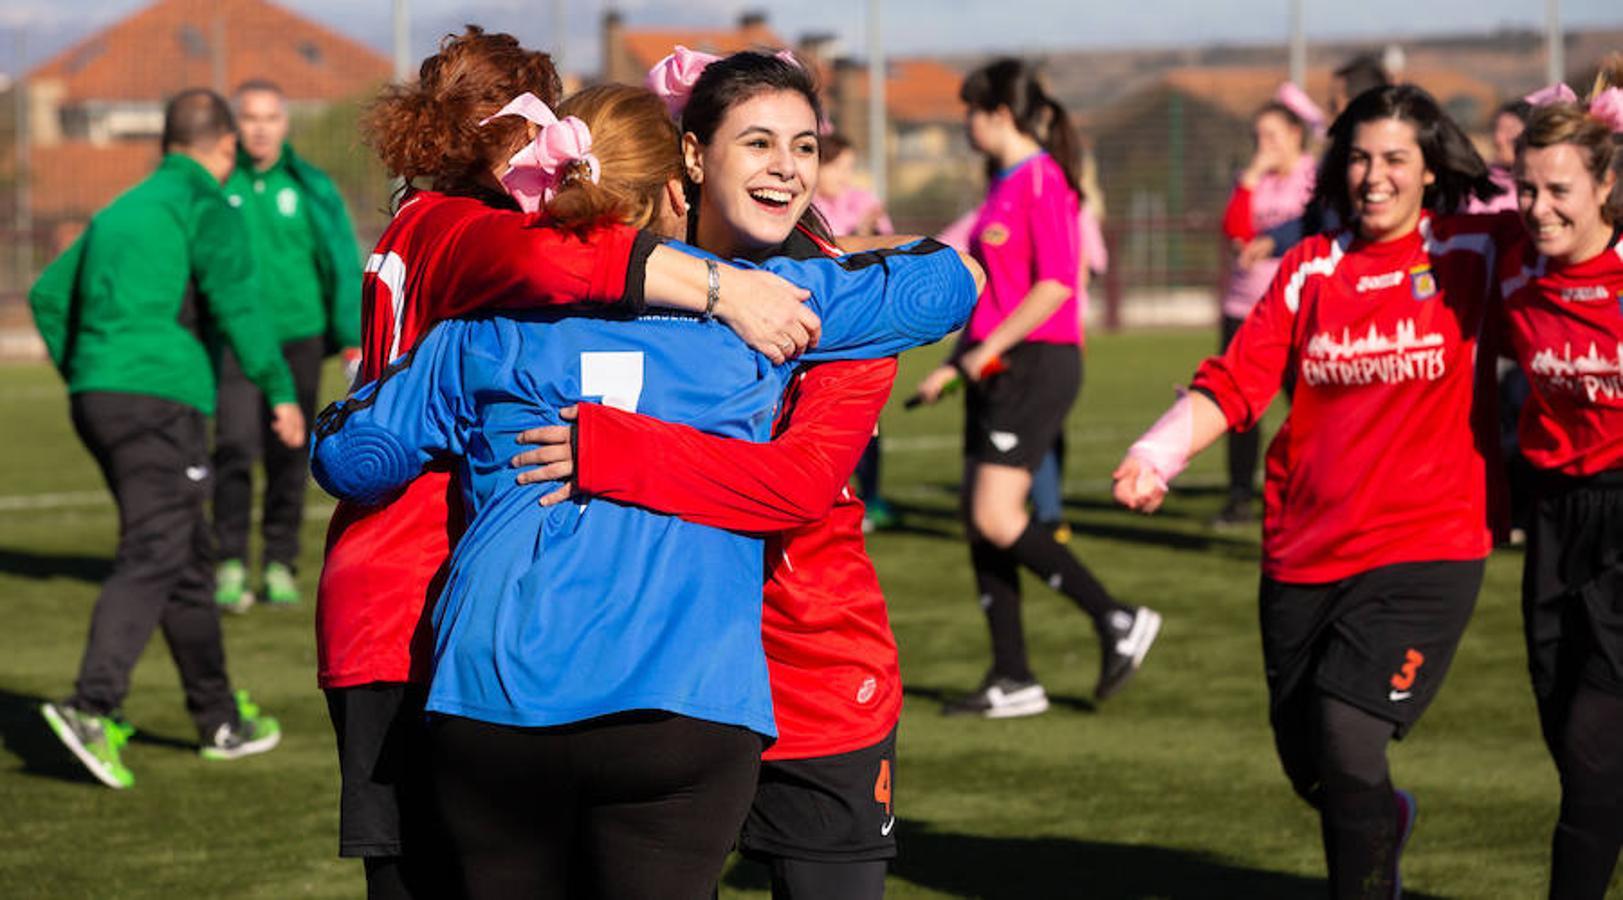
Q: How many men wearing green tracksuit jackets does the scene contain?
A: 2